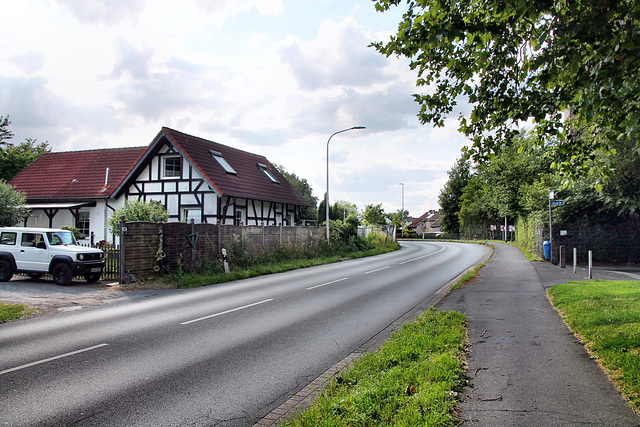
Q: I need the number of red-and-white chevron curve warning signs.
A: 3